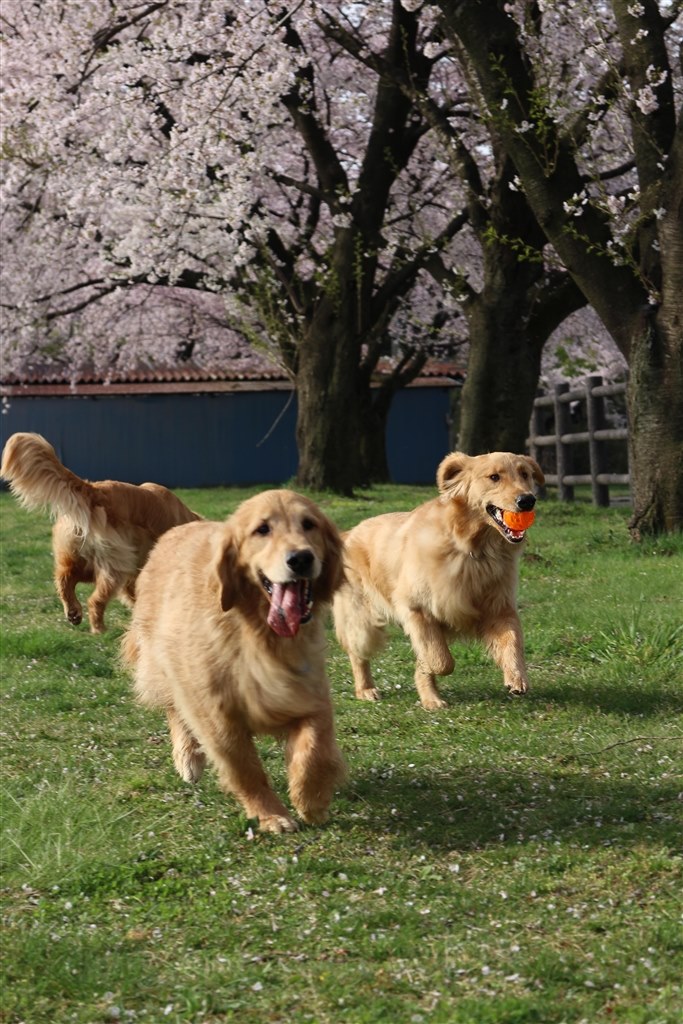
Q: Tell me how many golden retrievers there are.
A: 3